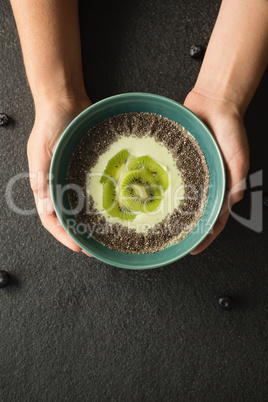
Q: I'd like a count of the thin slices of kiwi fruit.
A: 4